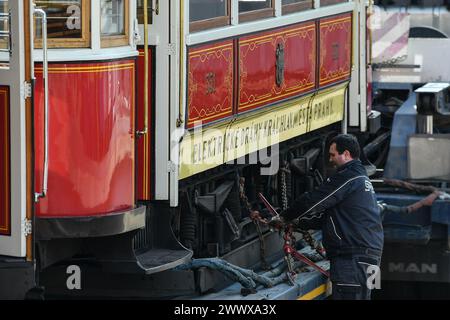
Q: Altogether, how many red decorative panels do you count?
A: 3